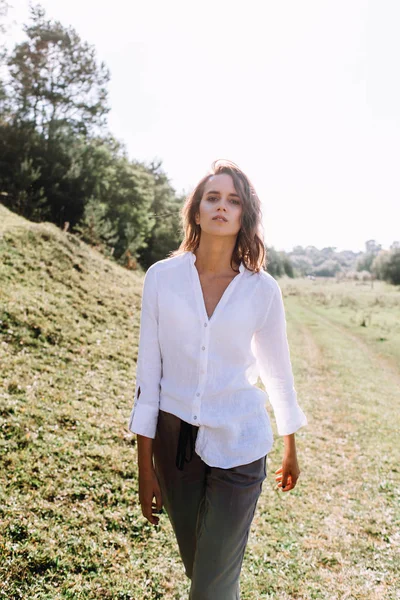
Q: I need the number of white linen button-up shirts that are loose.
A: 1